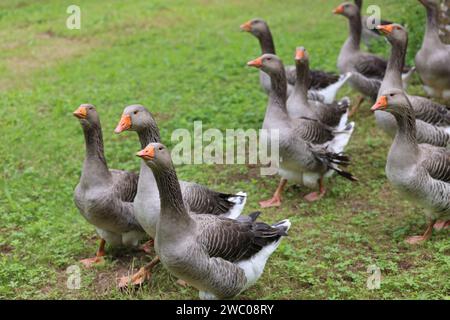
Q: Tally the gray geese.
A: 11